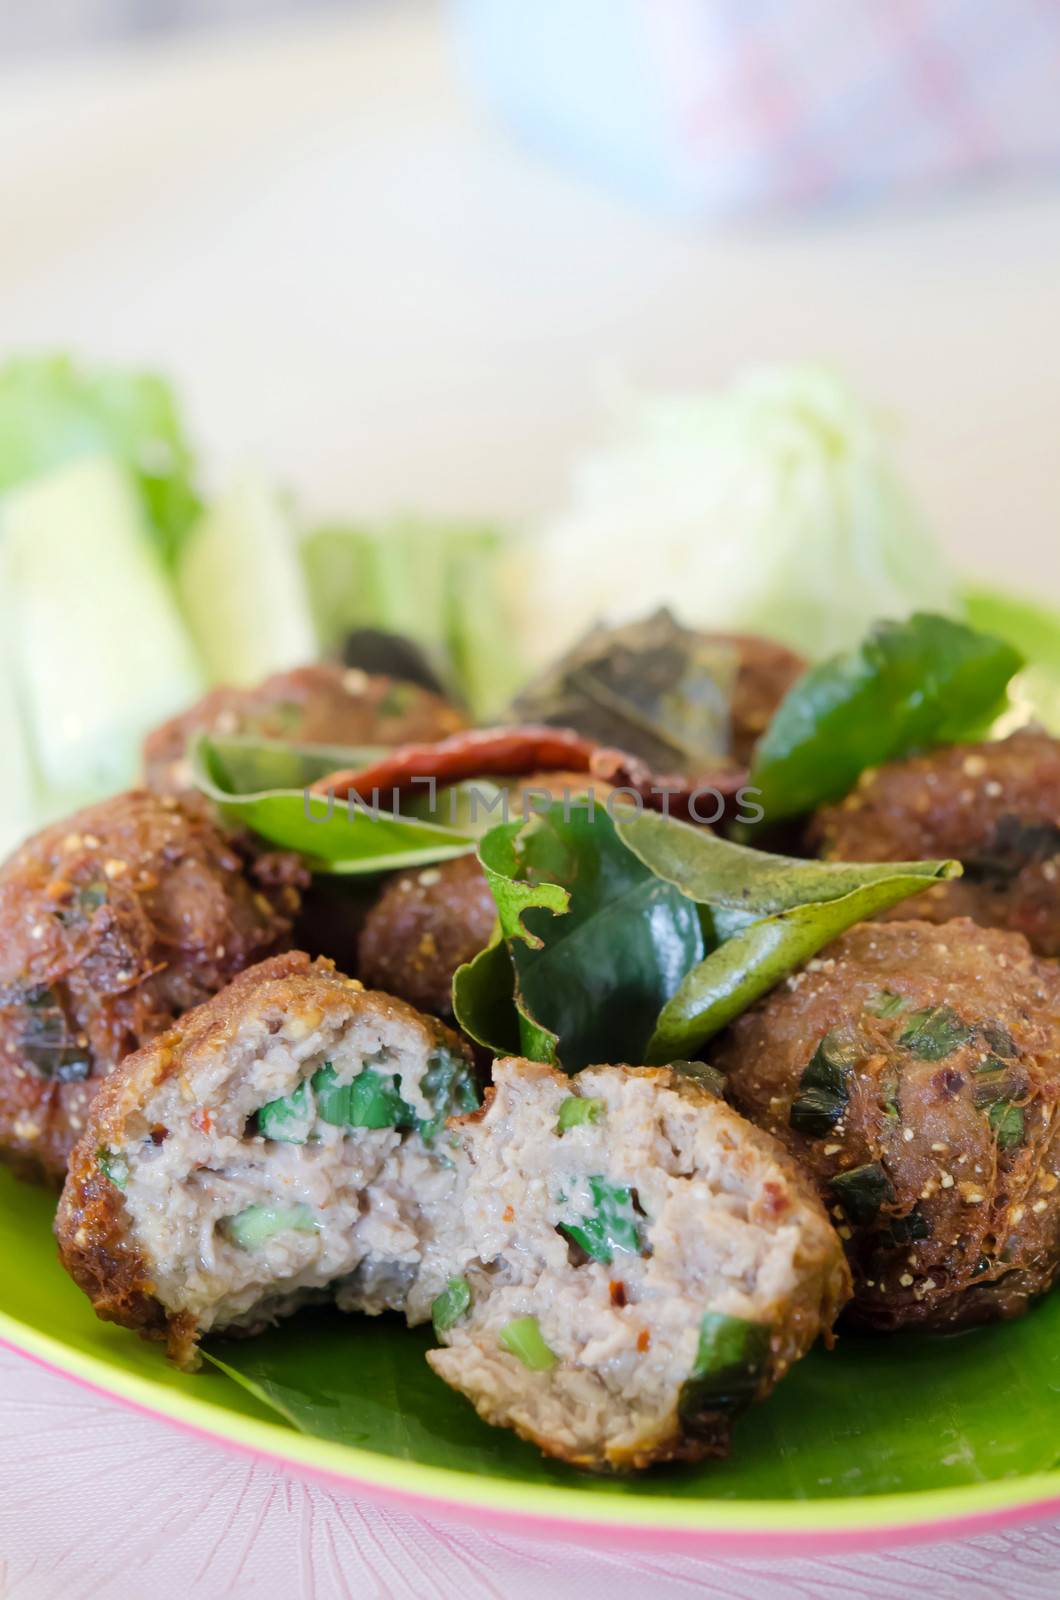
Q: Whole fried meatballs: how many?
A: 6